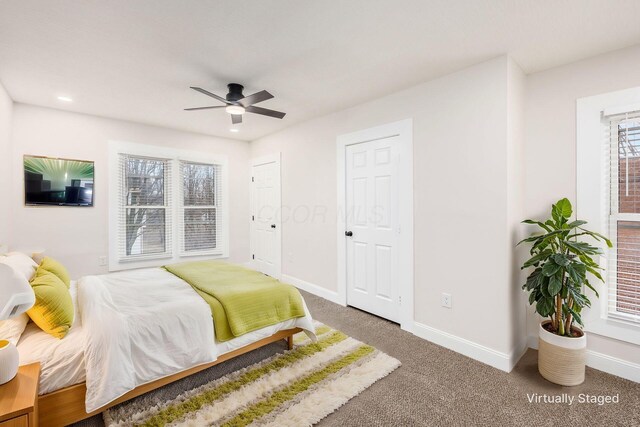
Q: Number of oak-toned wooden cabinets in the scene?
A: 1